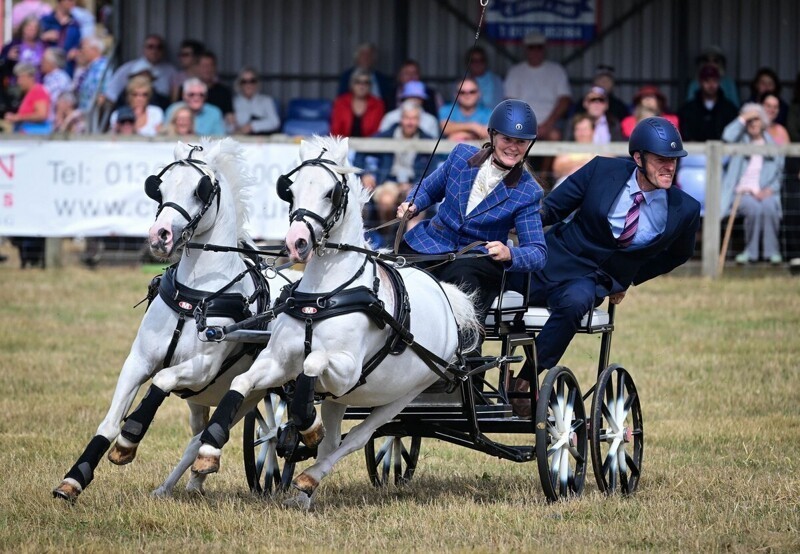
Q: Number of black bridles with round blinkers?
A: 2